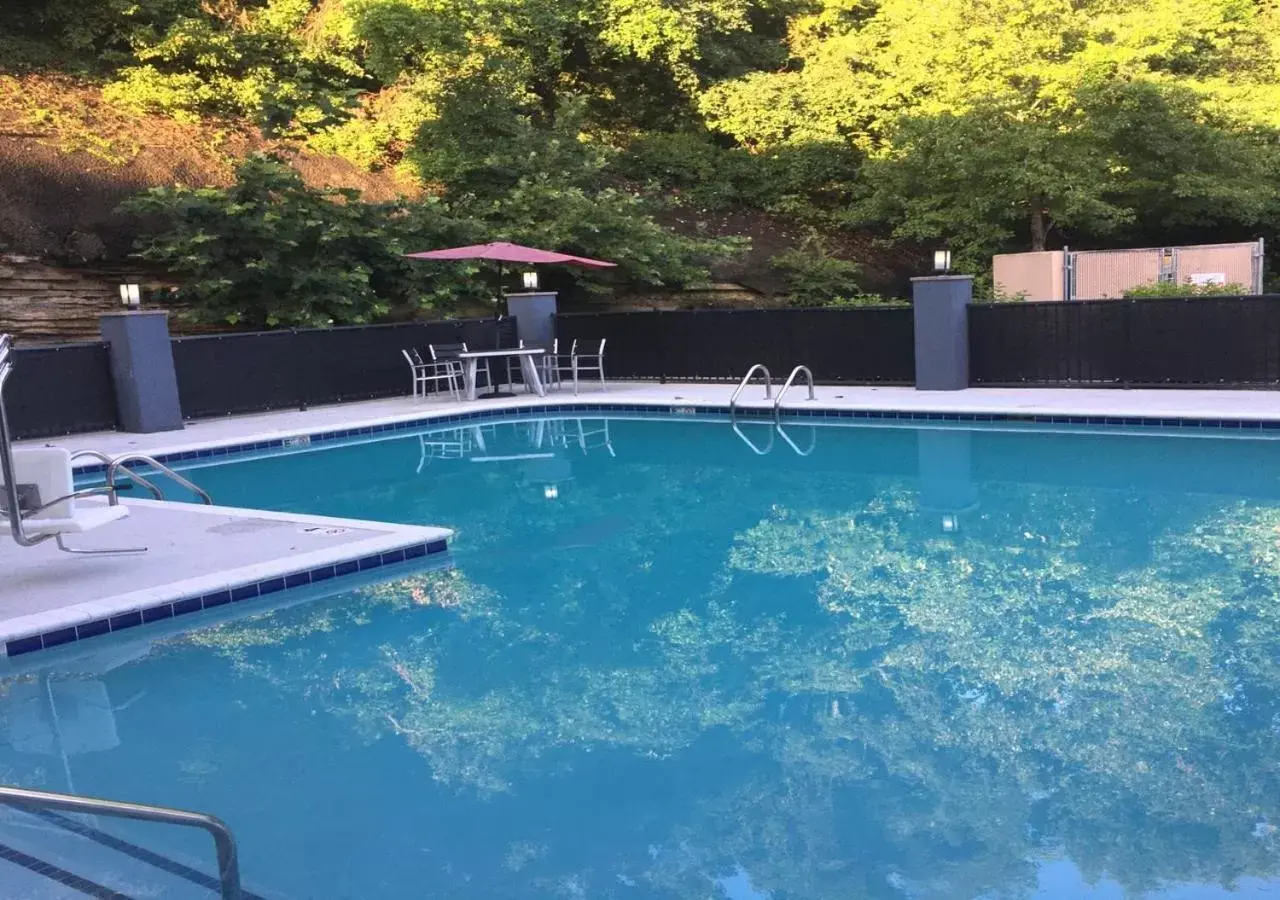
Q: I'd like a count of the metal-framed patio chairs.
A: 4